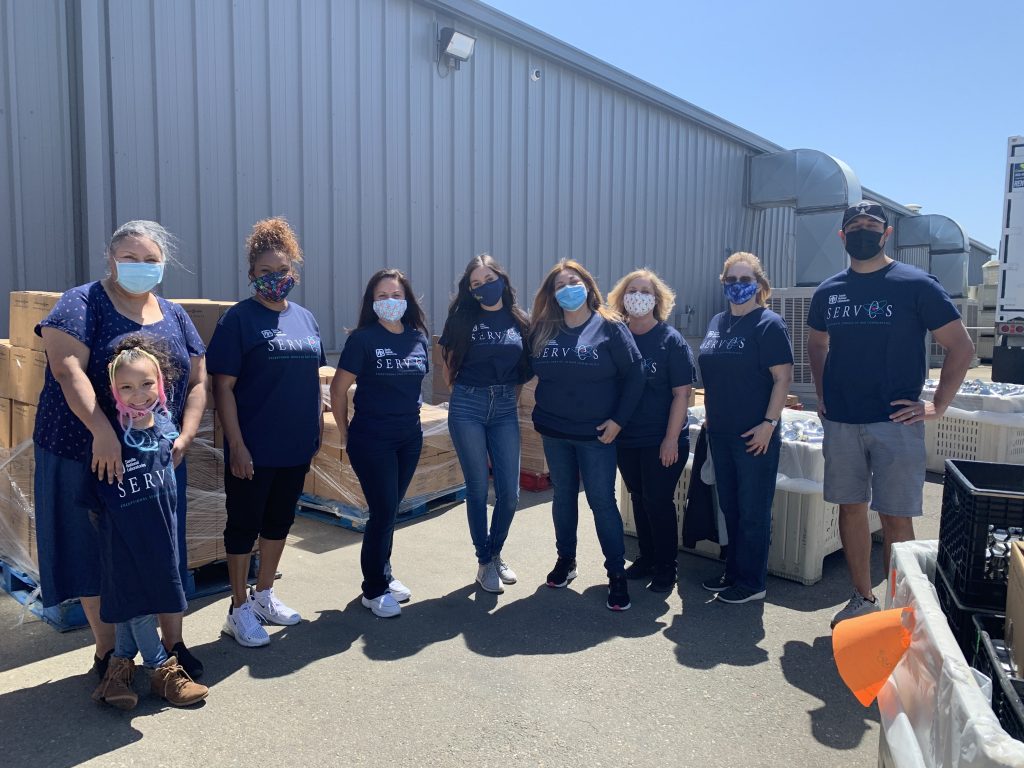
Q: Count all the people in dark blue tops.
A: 9